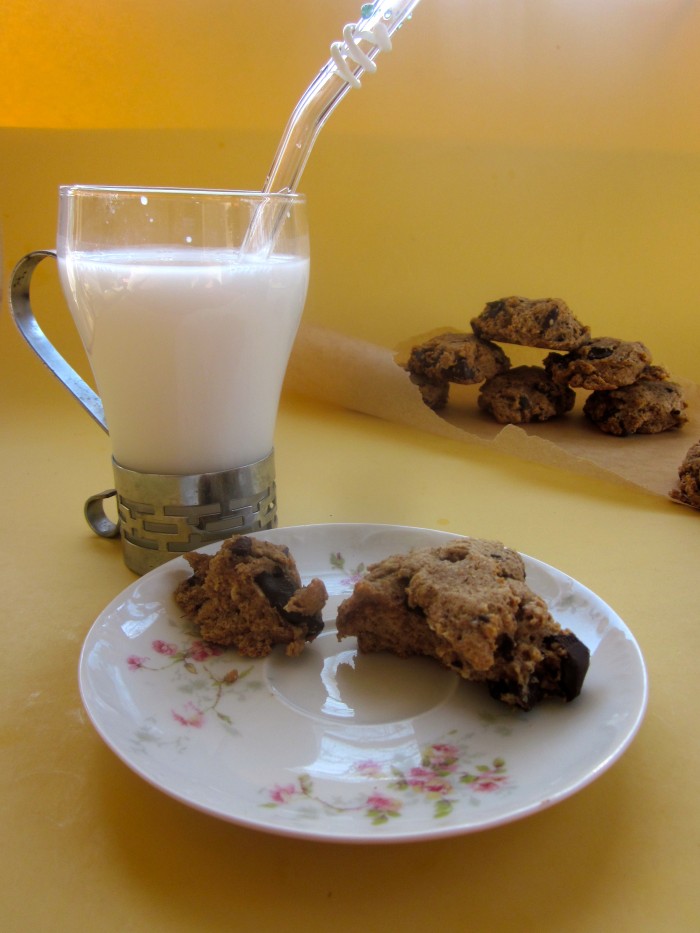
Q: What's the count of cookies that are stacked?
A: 6